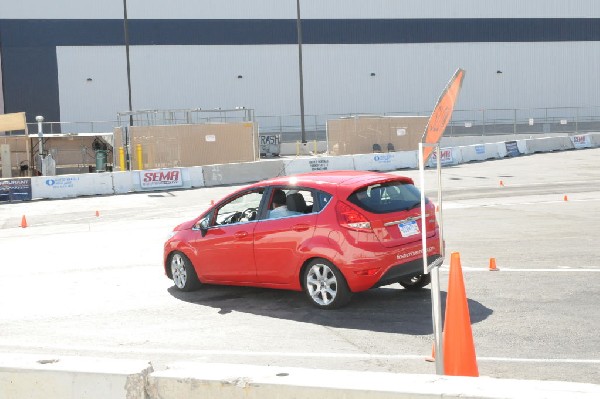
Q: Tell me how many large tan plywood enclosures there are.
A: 2